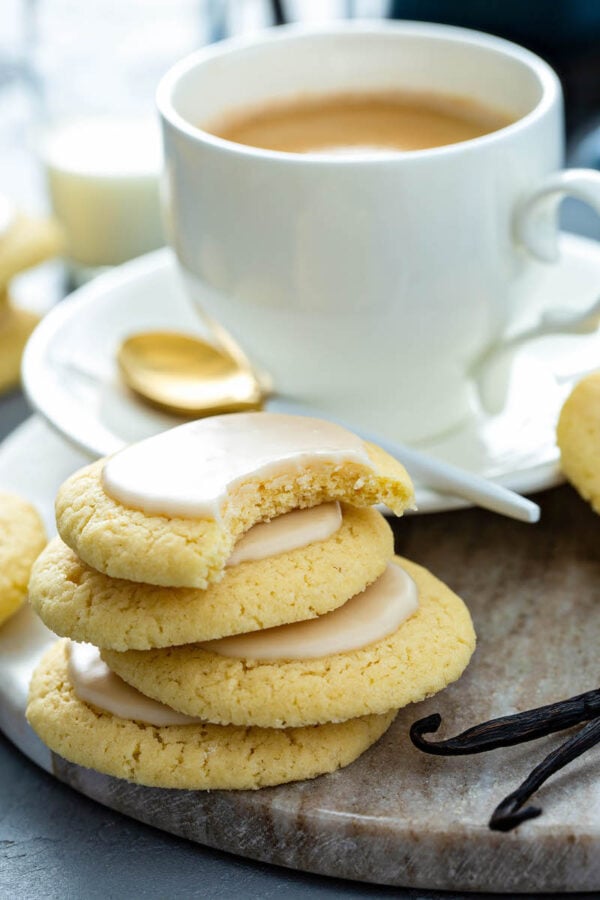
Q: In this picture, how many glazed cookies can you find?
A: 4